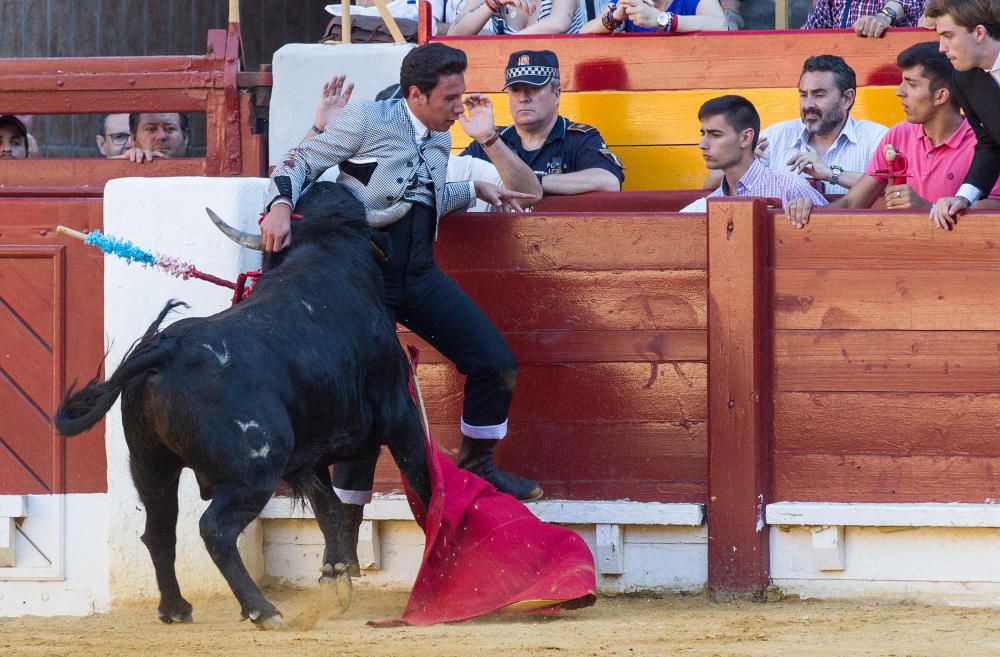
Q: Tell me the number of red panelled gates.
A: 1